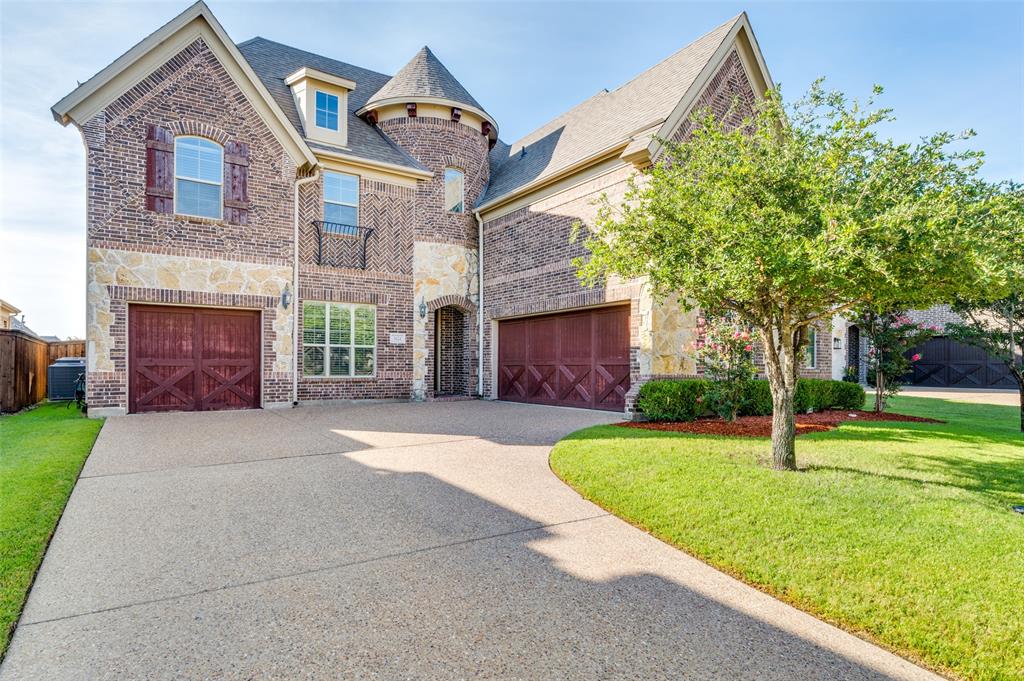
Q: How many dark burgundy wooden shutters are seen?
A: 2